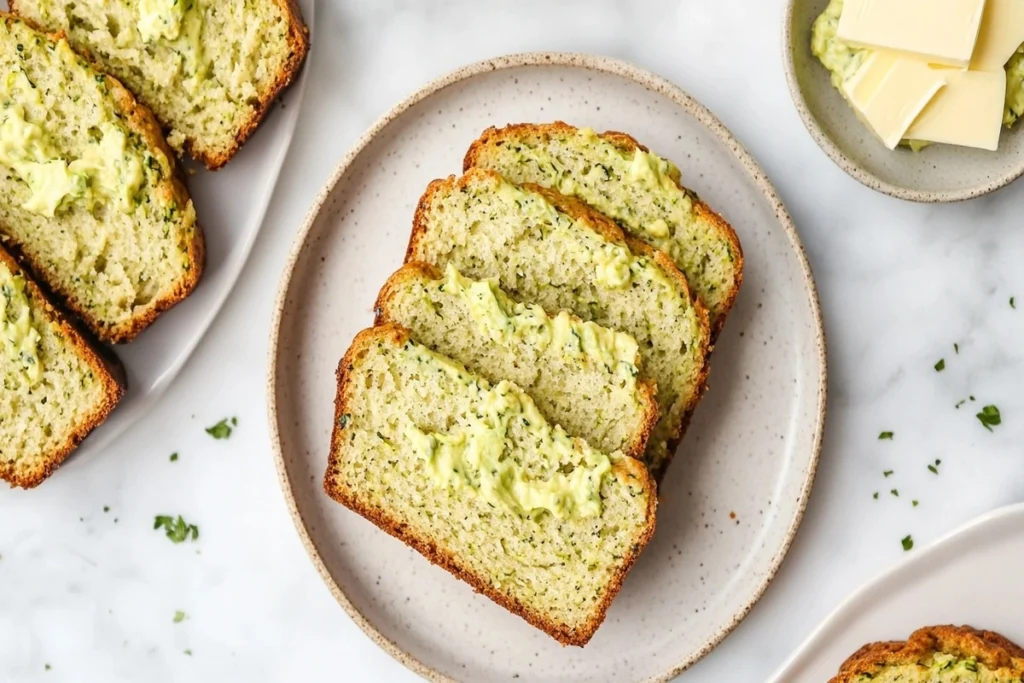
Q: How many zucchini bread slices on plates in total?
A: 8